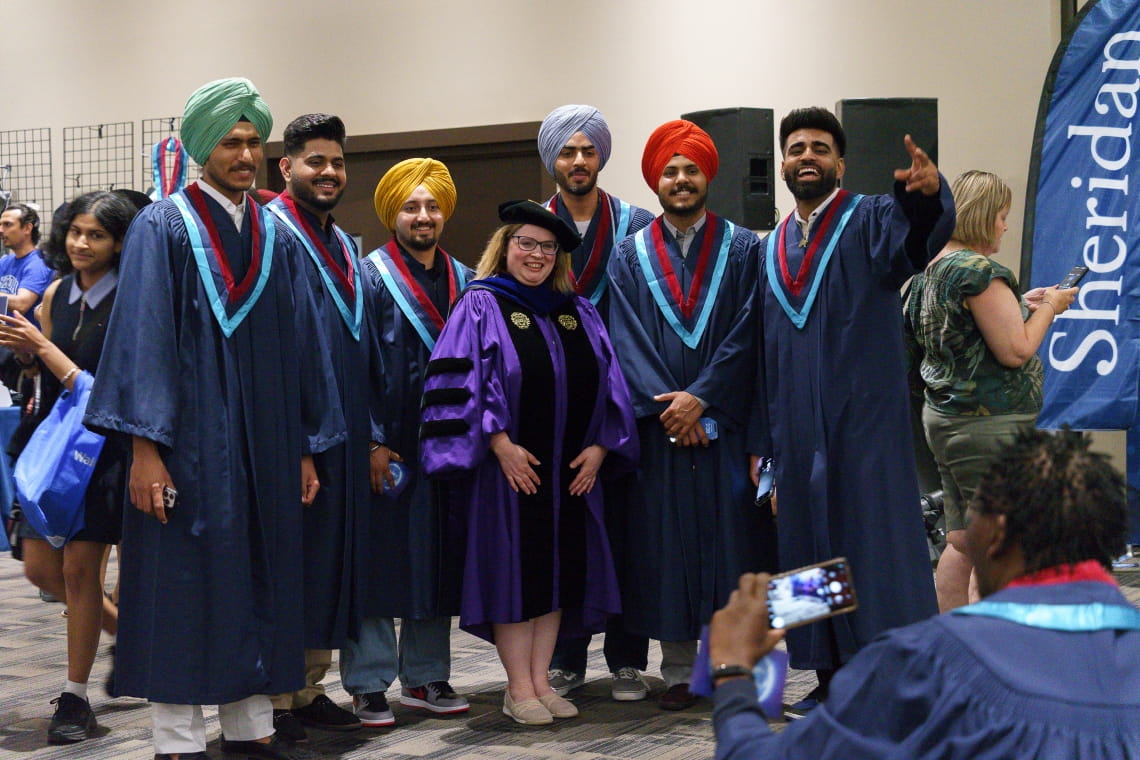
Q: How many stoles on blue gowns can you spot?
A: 7